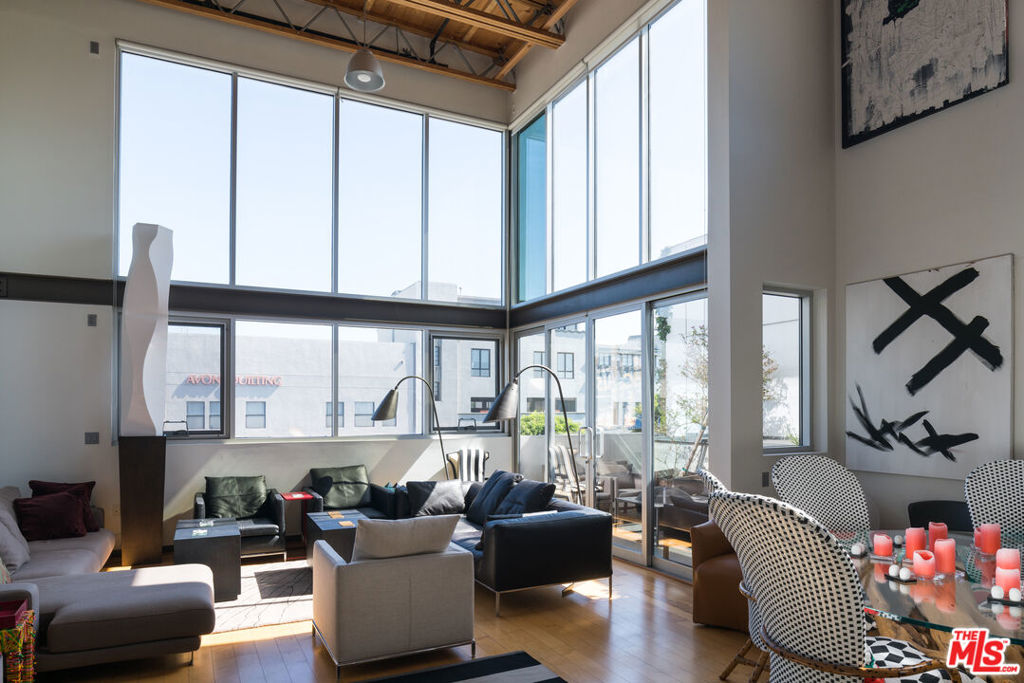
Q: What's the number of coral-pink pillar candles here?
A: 9